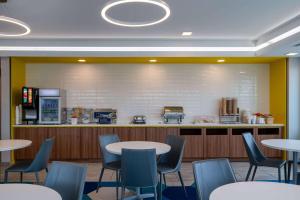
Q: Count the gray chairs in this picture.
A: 7